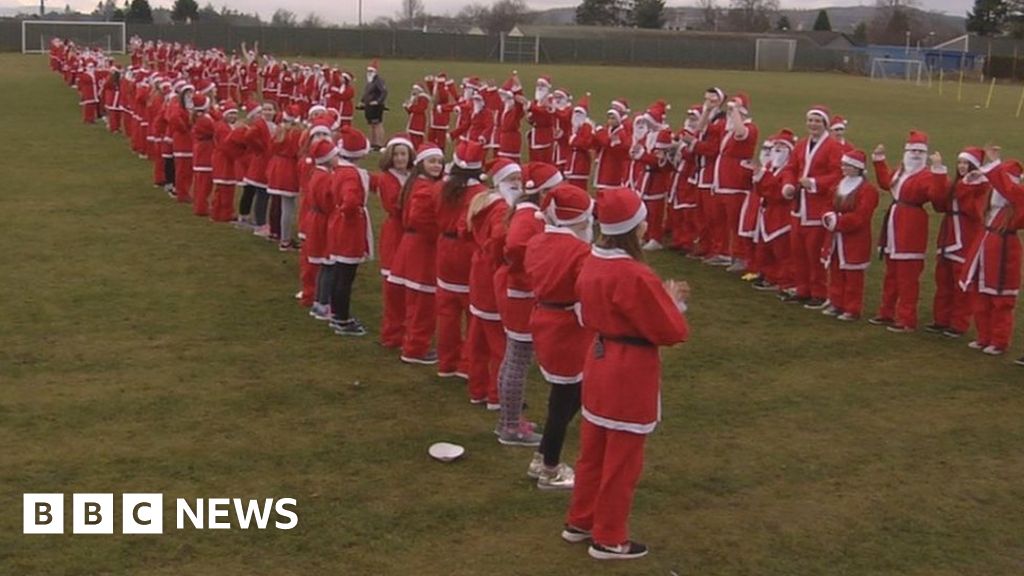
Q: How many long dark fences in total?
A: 1